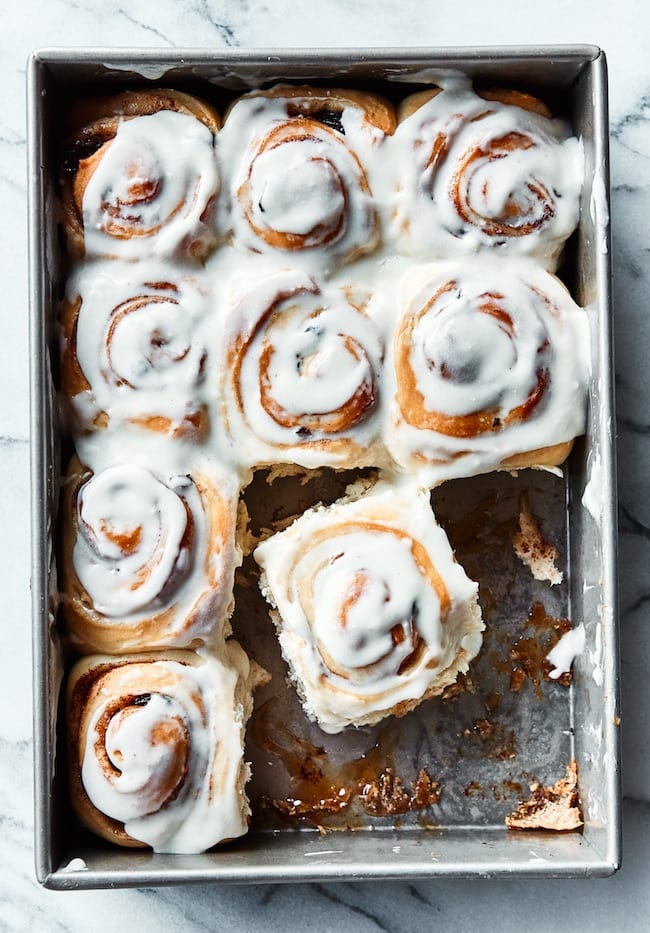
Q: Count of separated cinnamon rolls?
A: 1